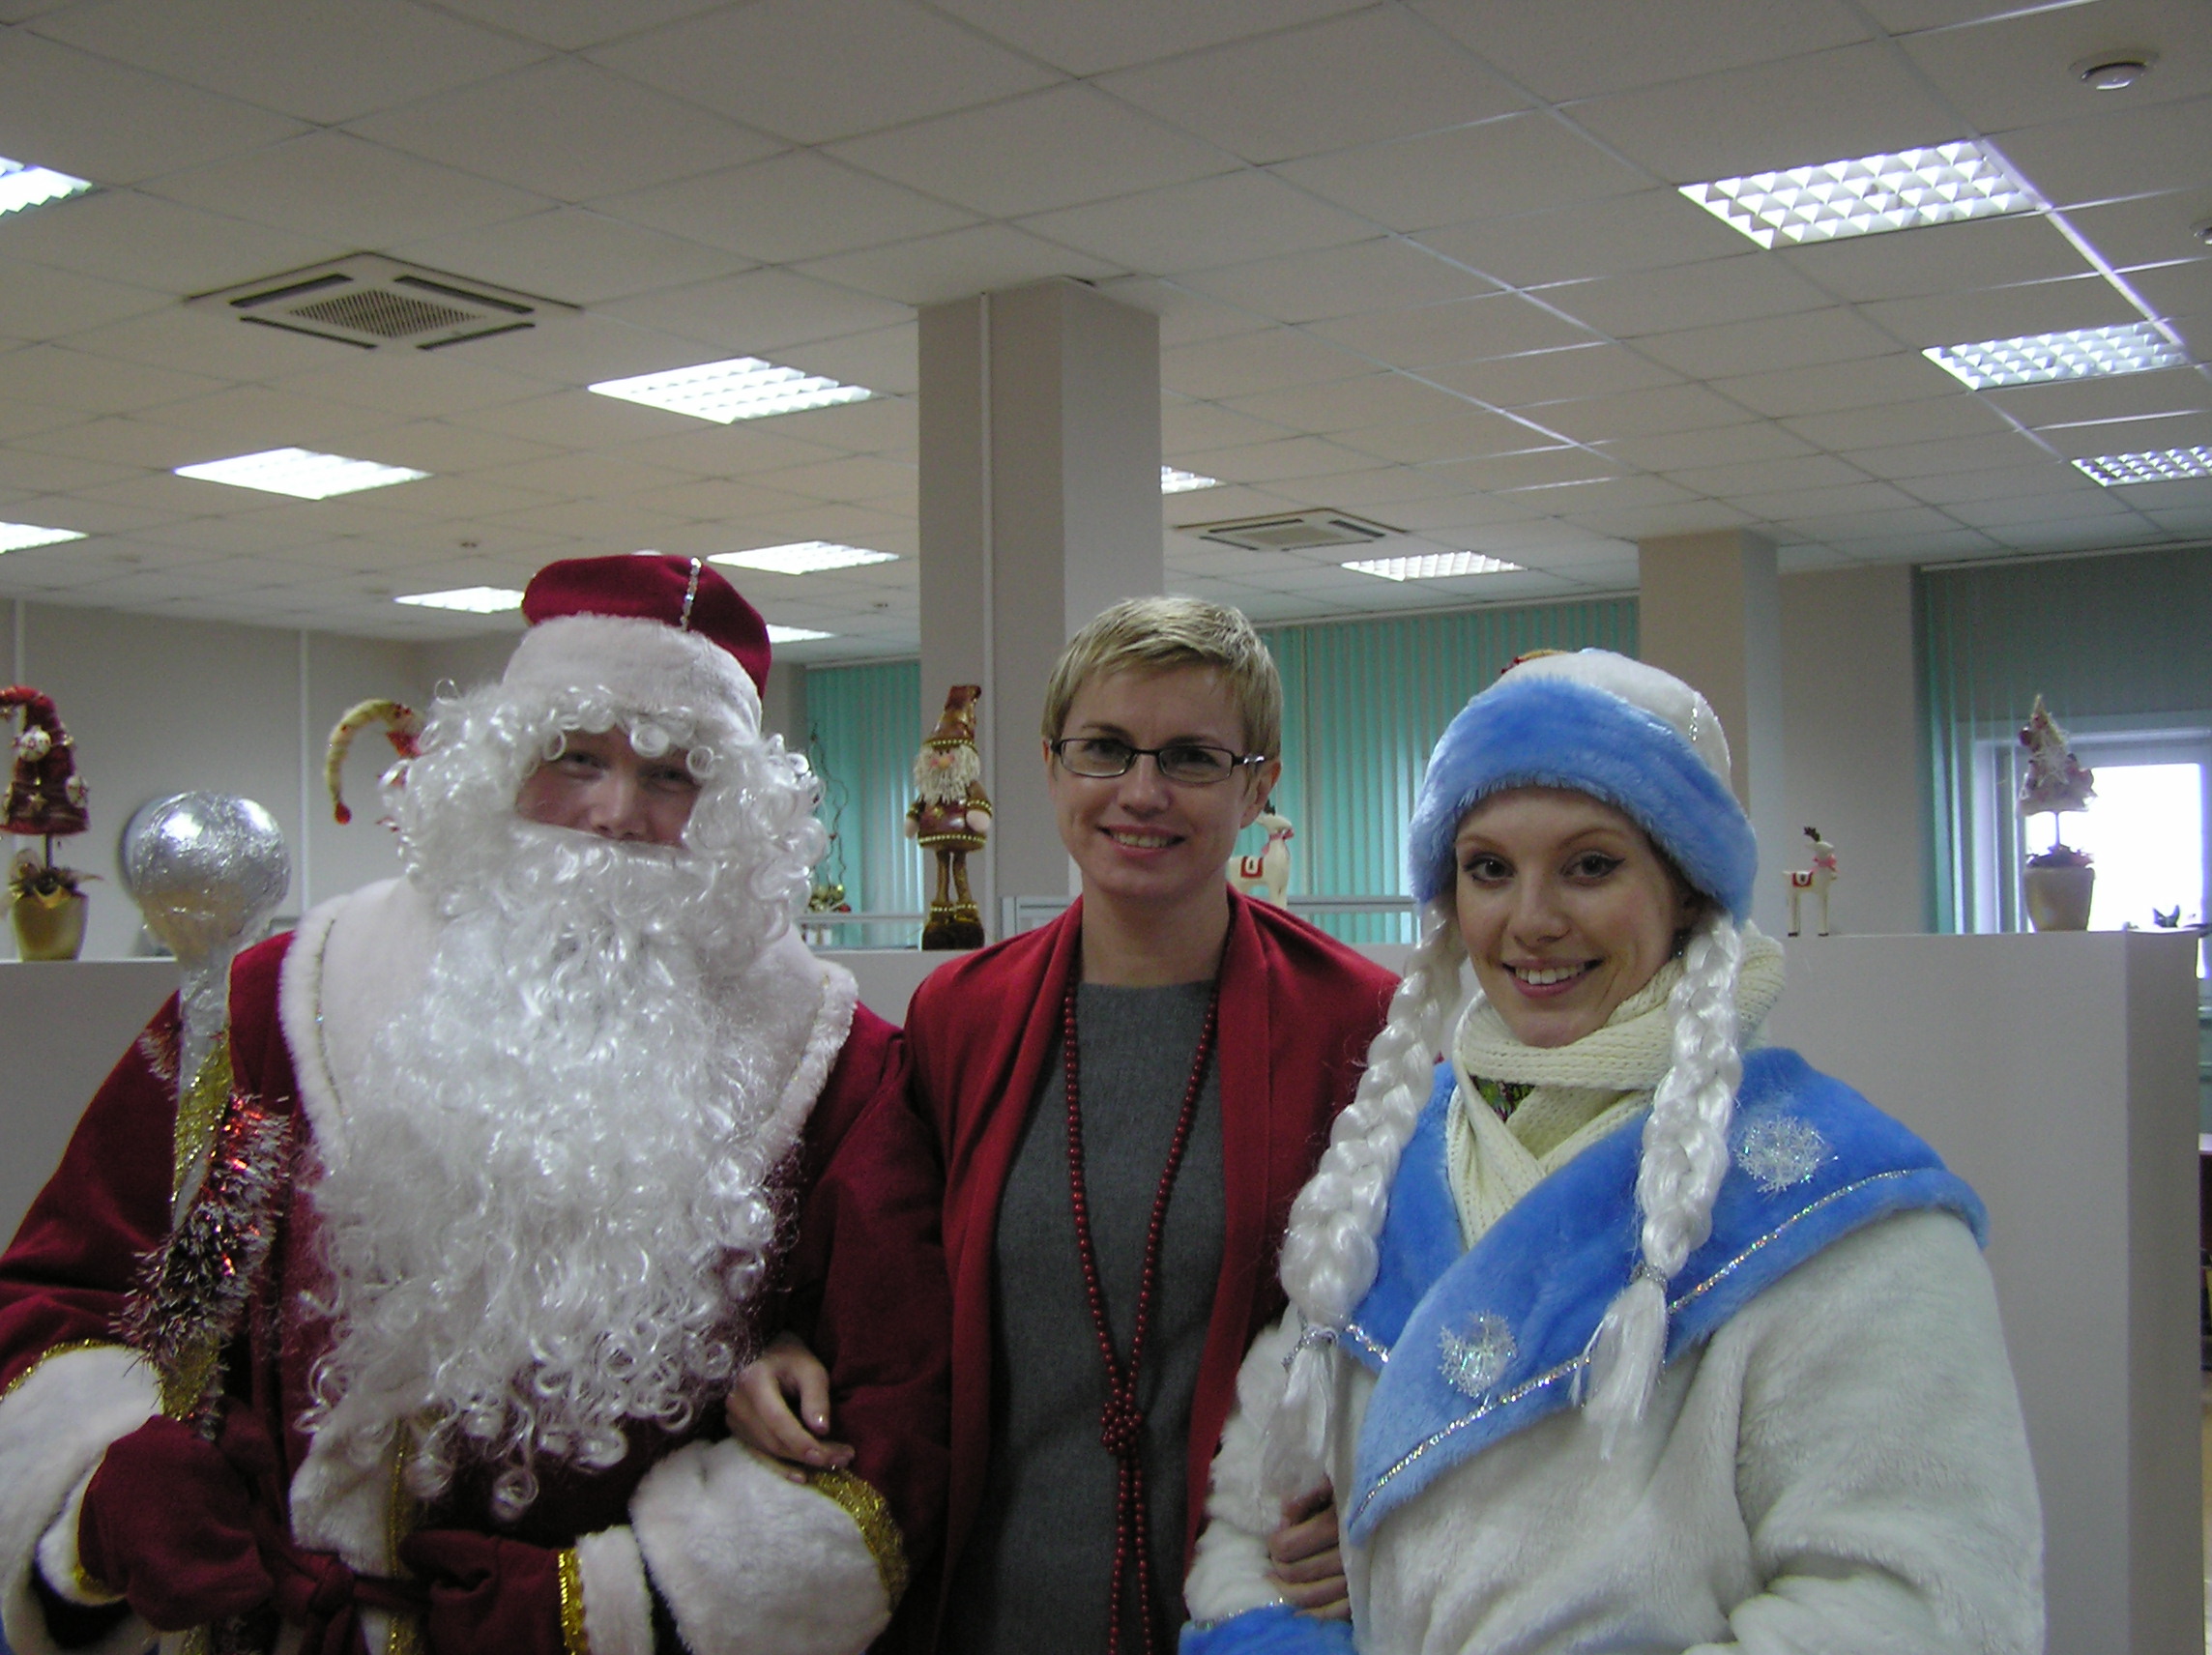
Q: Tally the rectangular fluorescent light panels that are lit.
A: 12